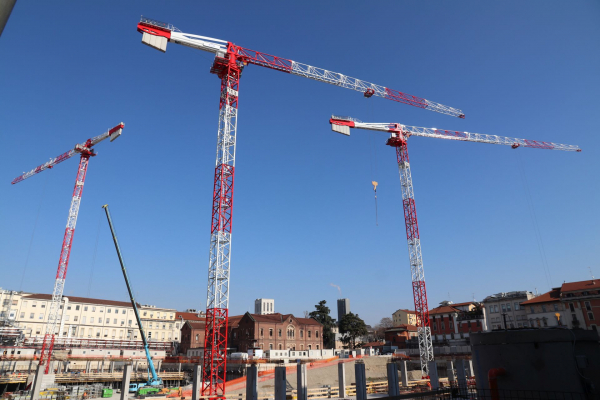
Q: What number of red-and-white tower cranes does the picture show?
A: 3